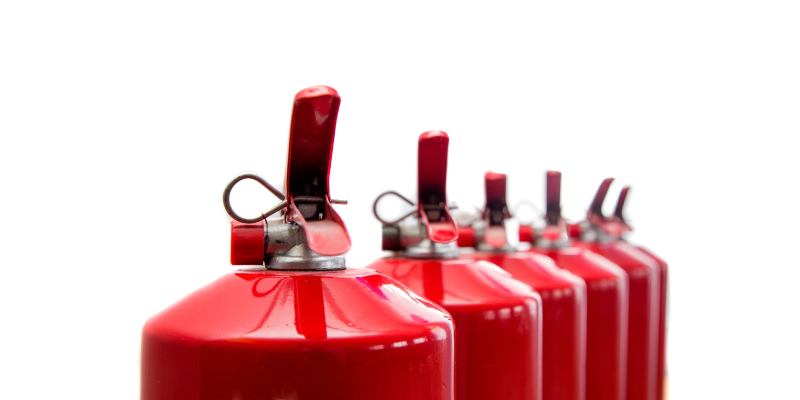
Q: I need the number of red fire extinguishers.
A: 6